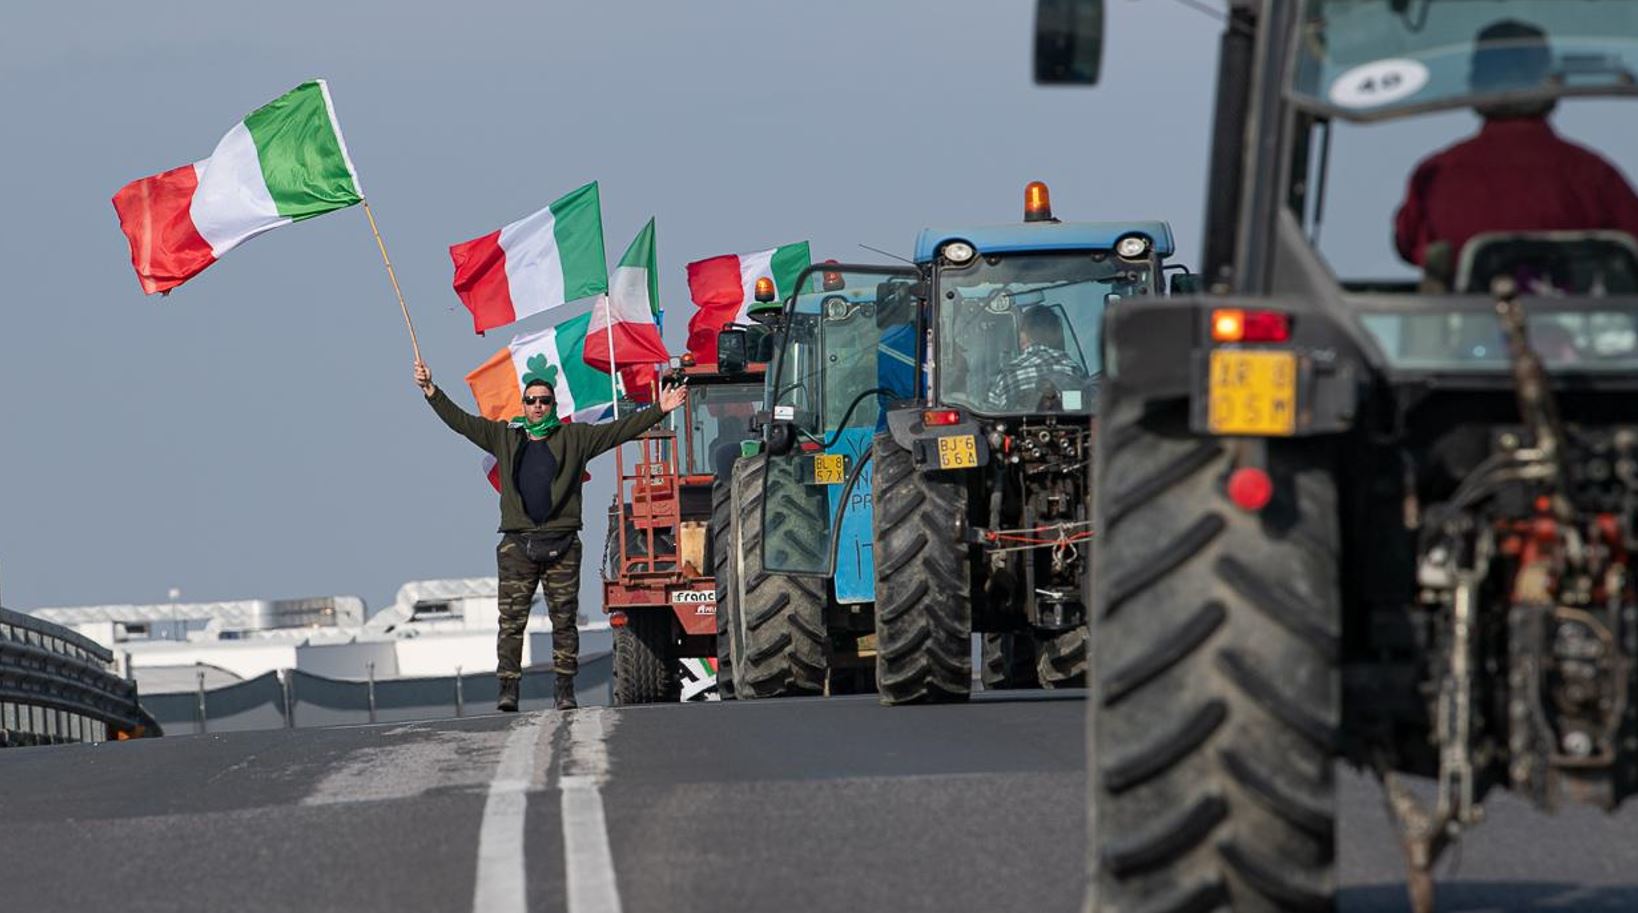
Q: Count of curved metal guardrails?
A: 1